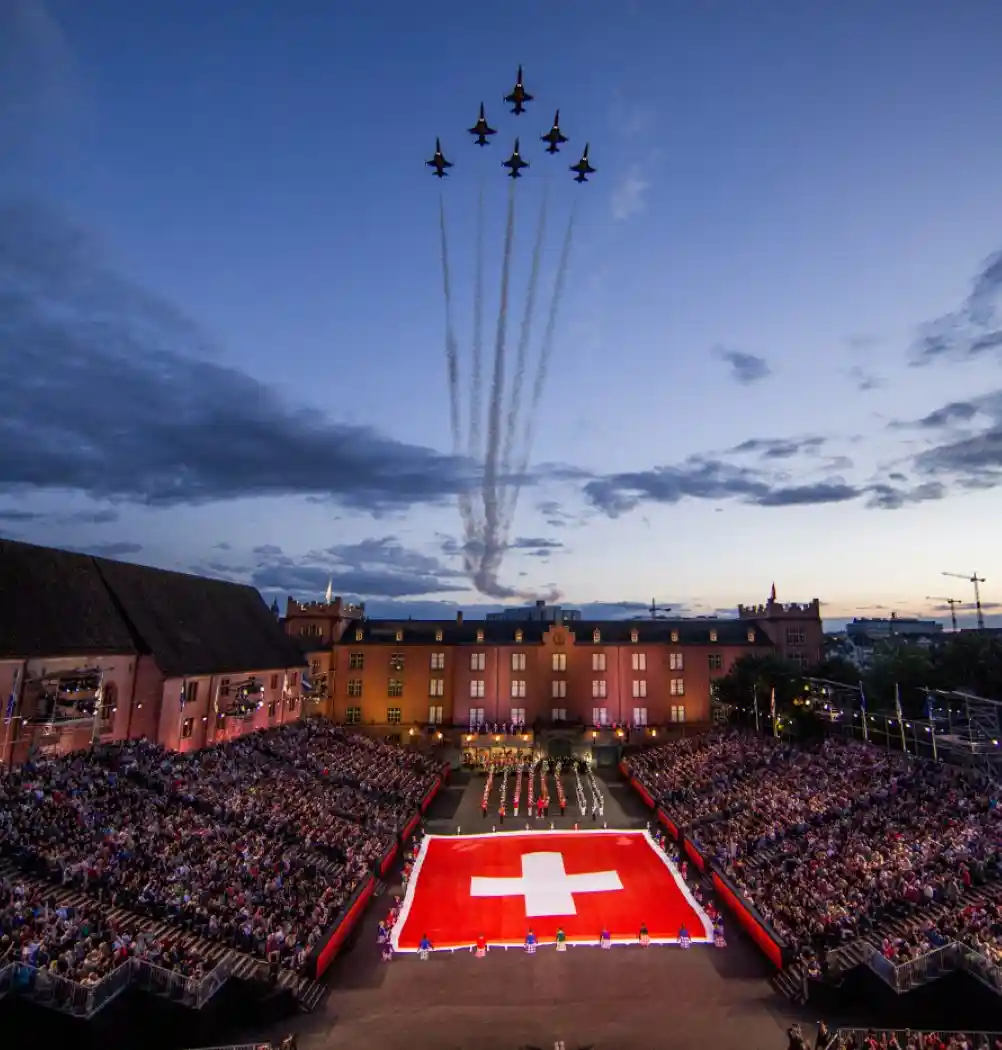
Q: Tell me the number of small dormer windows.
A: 10